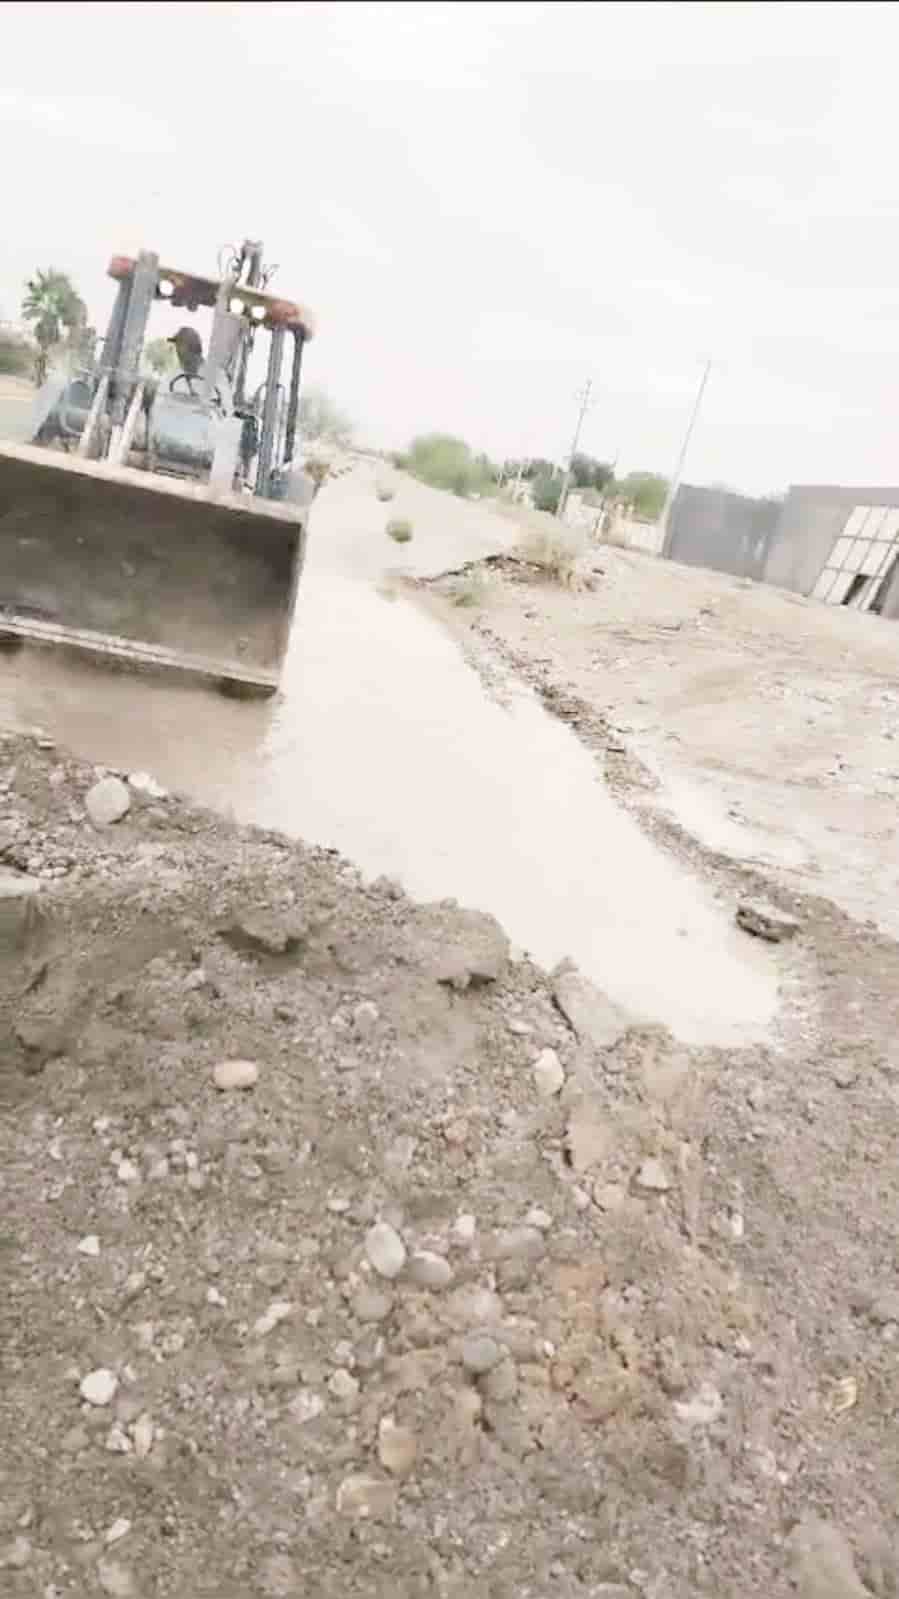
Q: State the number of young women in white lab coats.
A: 0